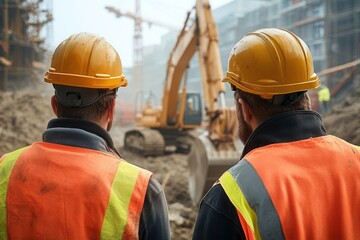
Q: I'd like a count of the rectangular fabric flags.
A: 0